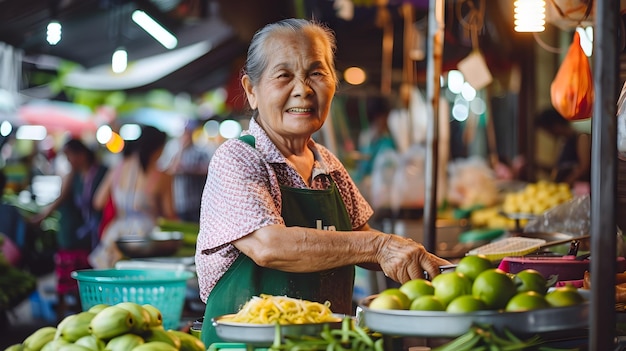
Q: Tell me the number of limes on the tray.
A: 11